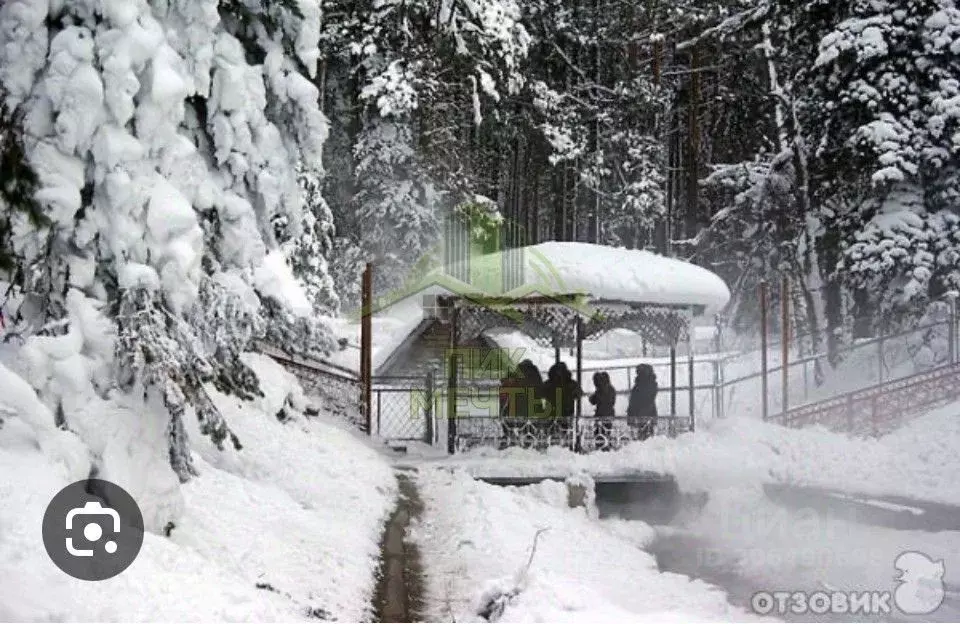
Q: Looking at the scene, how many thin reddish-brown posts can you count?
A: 3